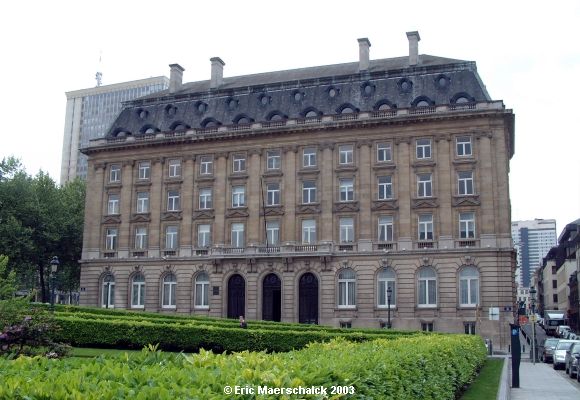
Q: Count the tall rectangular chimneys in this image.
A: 4